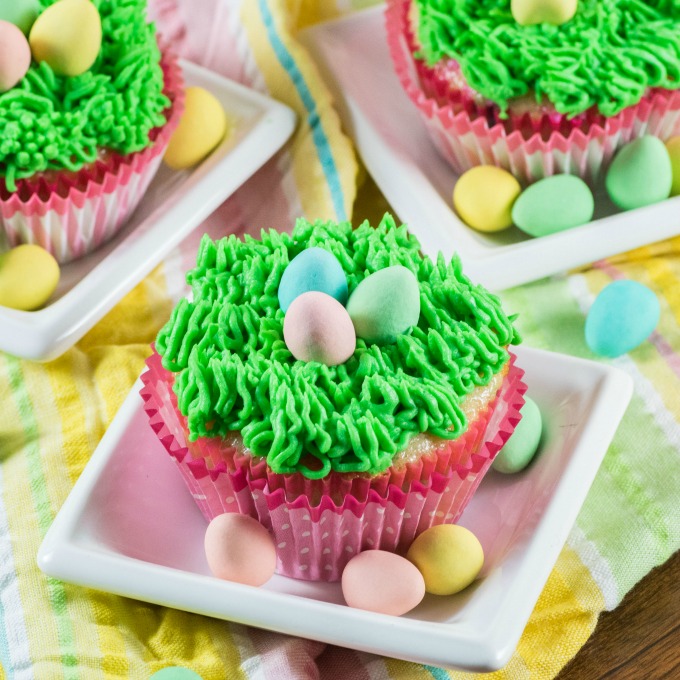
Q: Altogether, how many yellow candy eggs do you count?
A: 7